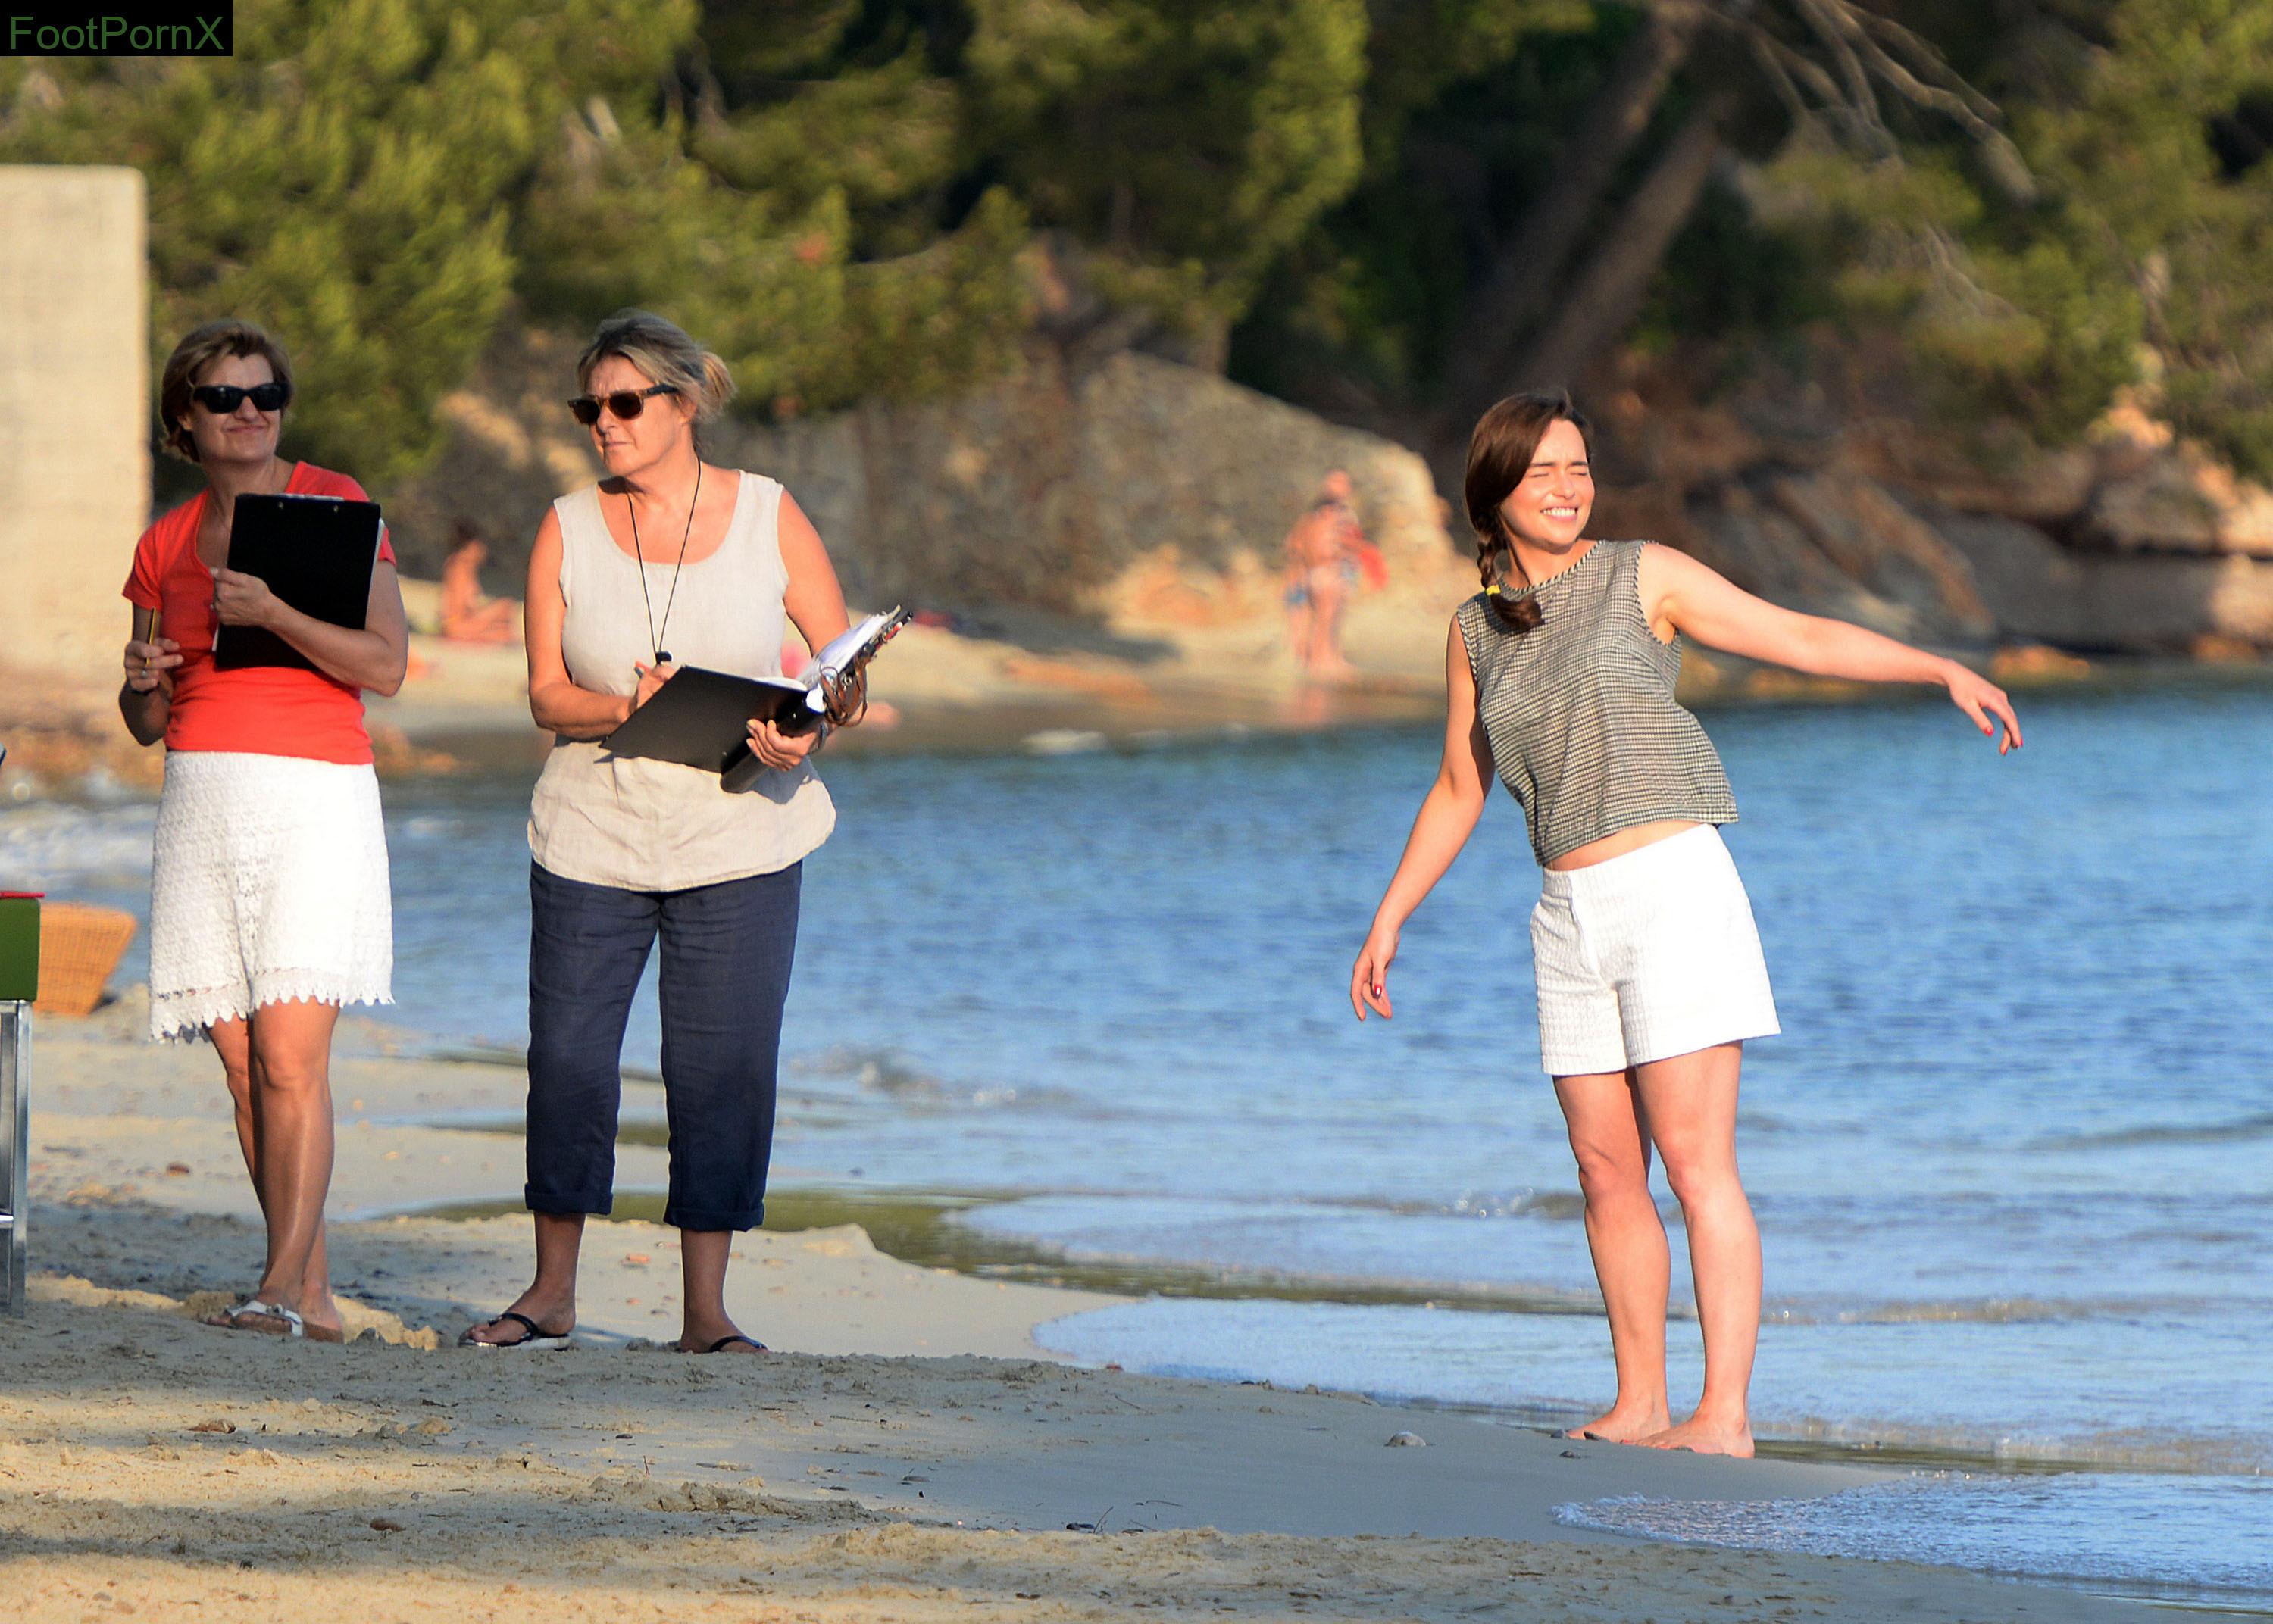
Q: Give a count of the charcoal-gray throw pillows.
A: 0